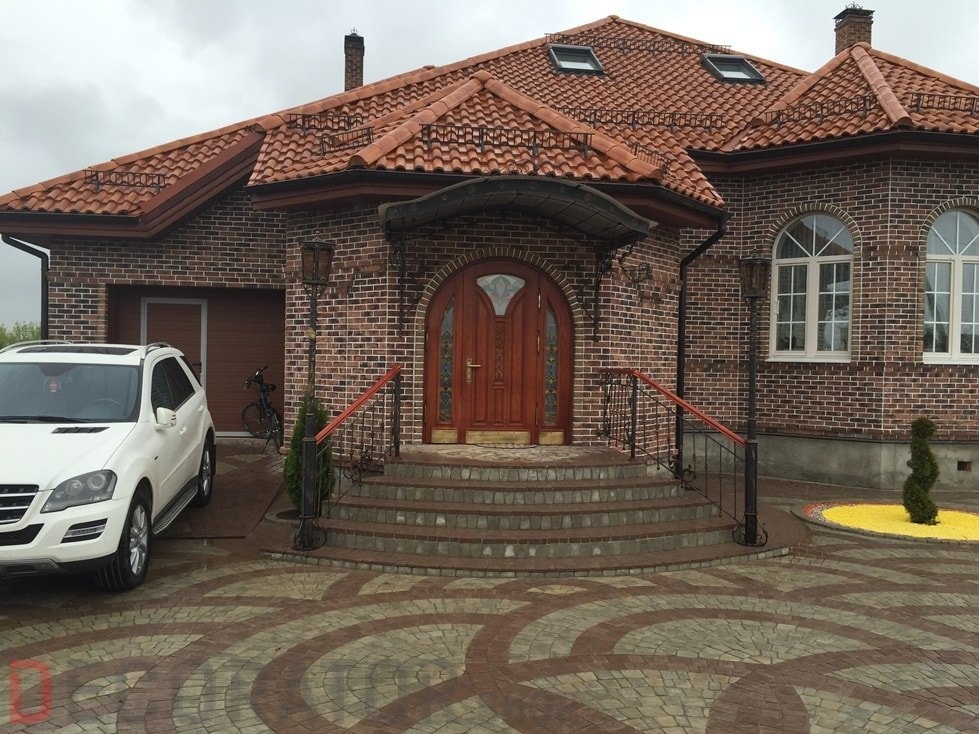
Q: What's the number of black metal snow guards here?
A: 9